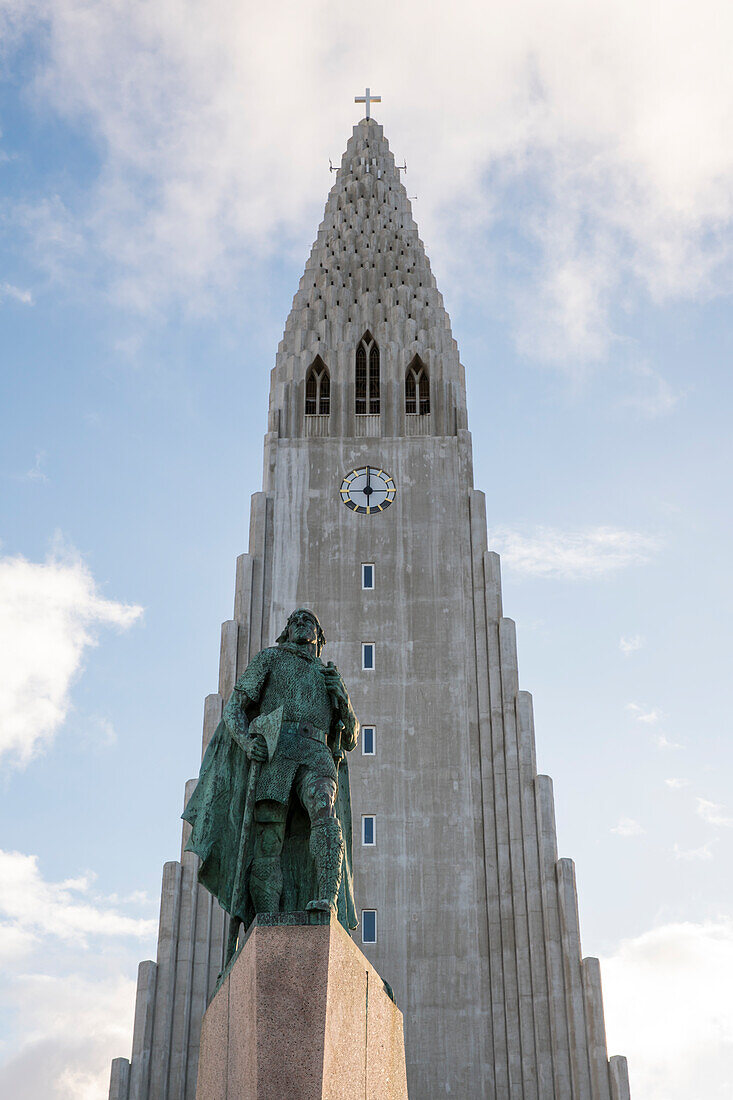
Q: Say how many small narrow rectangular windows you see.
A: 5